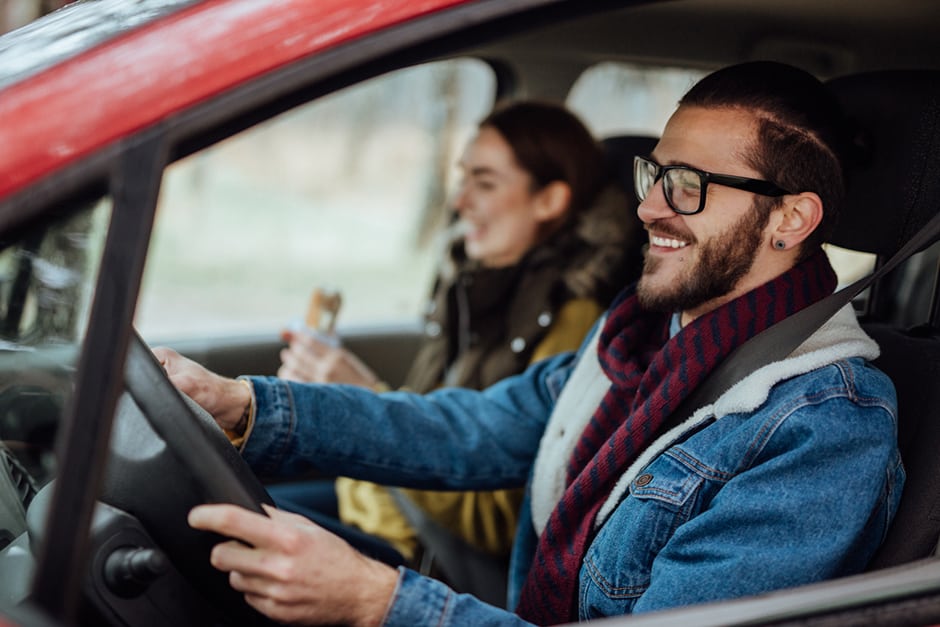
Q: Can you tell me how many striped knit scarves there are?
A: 1